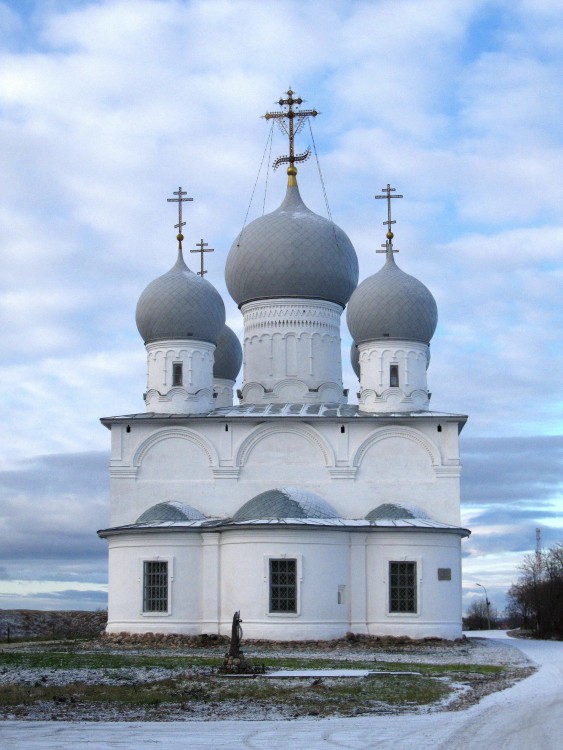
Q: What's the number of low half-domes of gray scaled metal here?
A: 3